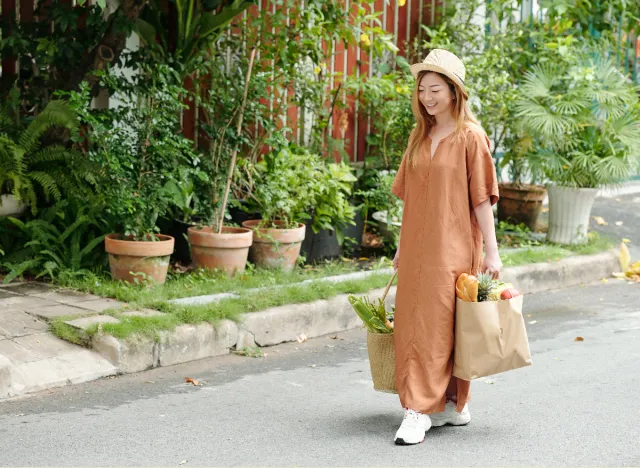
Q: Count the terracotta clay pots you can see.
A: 4